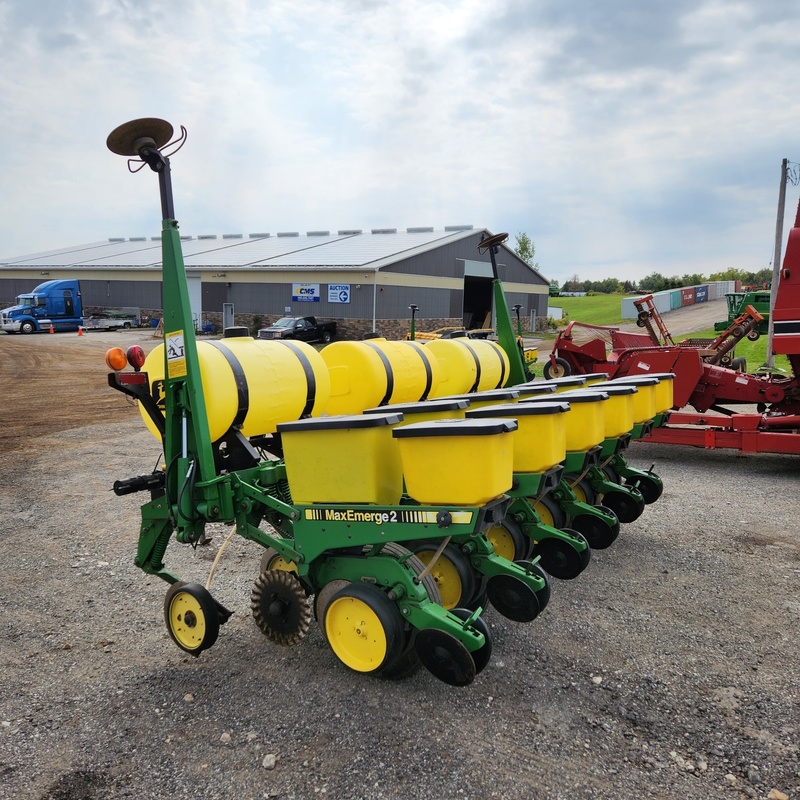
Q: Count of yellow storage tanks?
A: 3